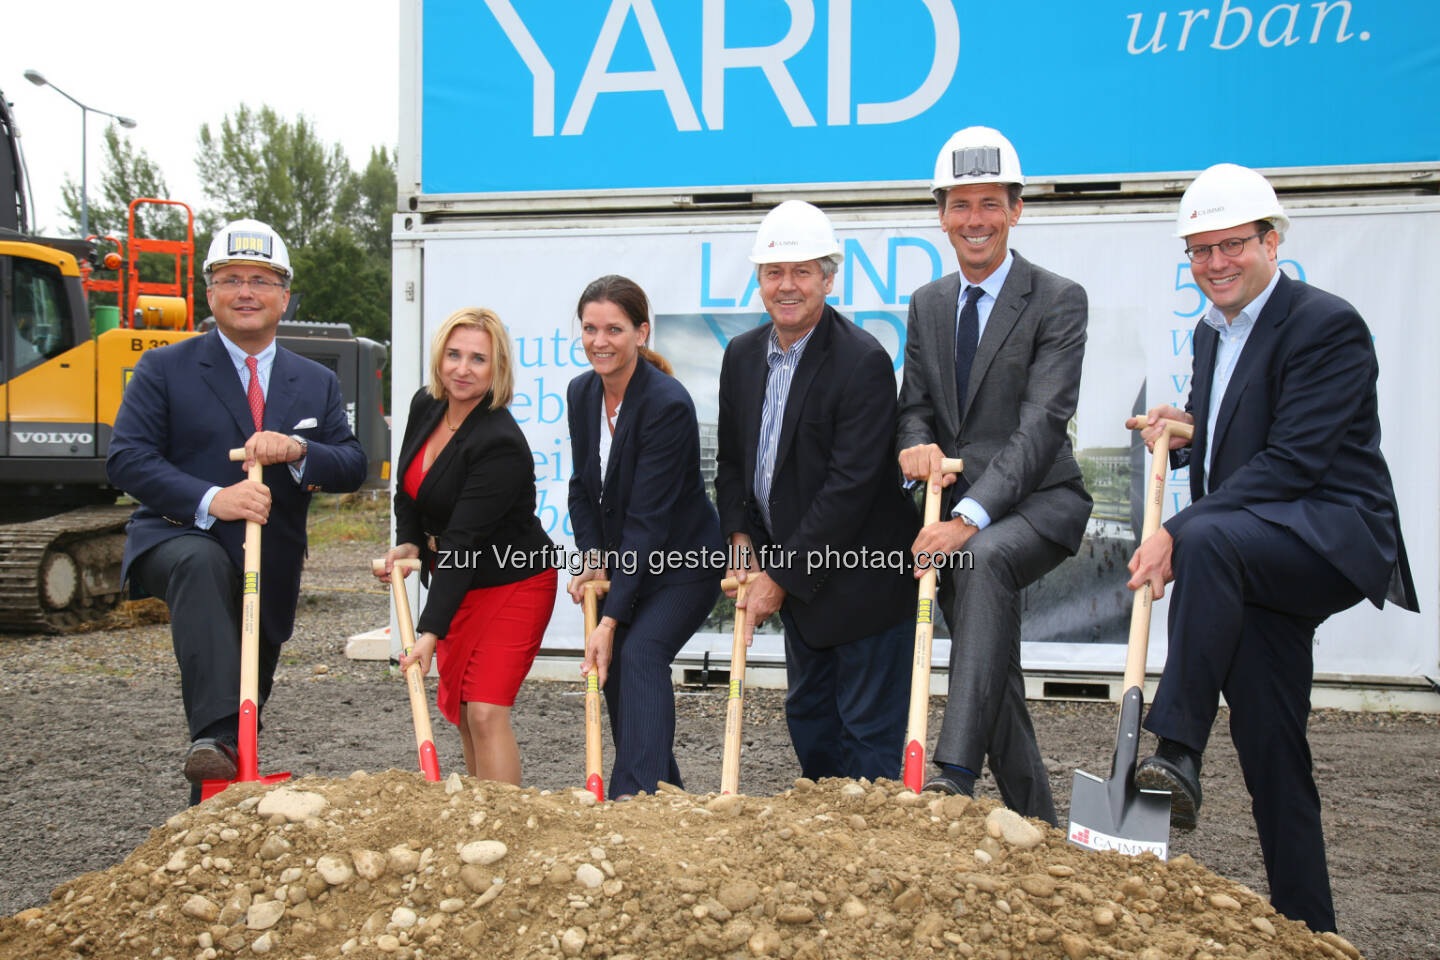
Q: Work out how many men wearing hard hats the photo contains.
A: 4